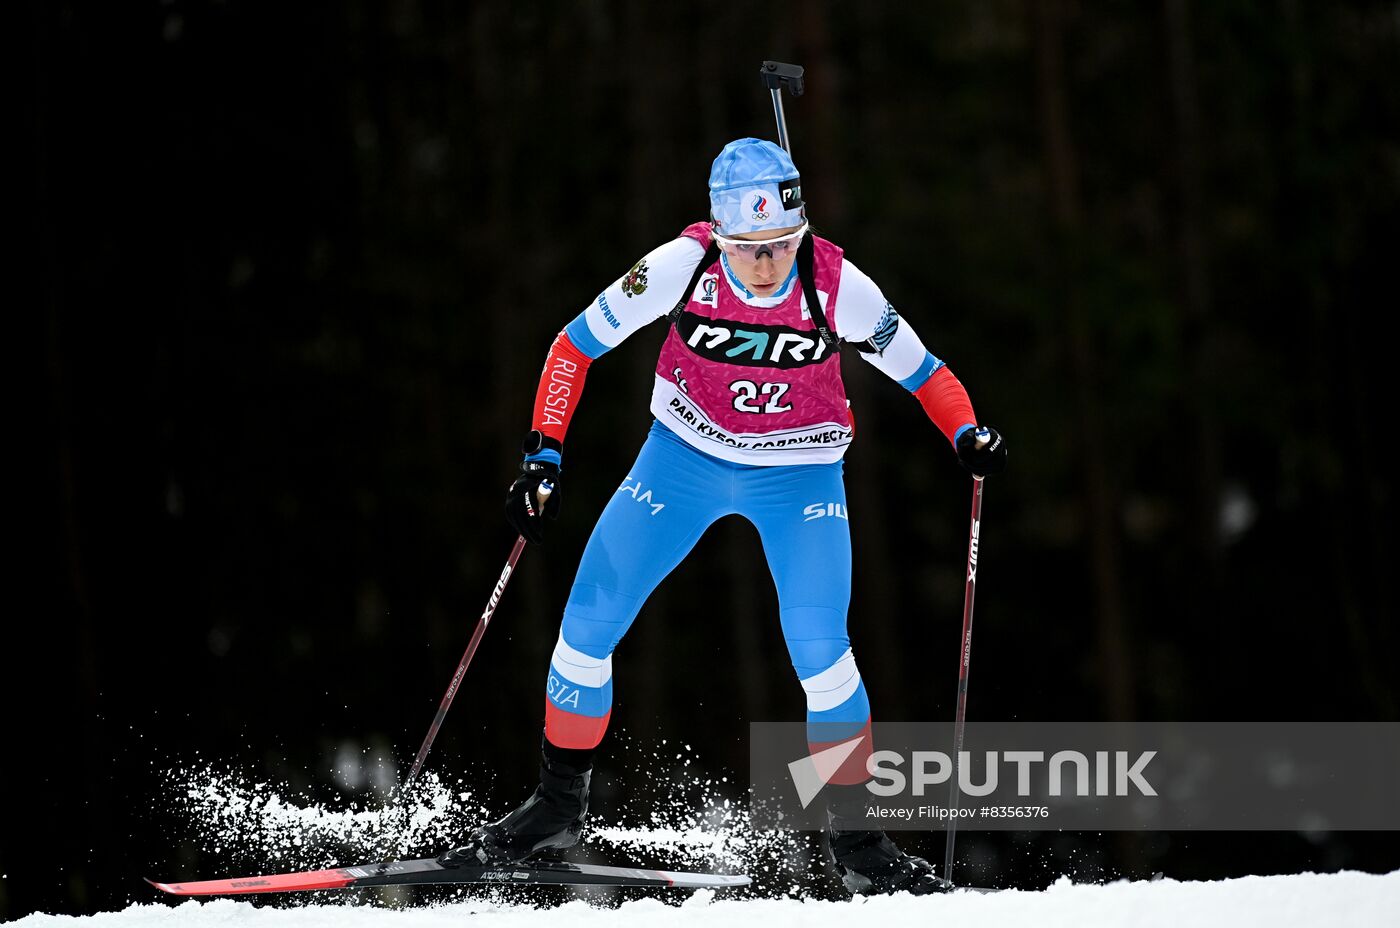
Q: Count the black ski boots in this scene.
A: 2